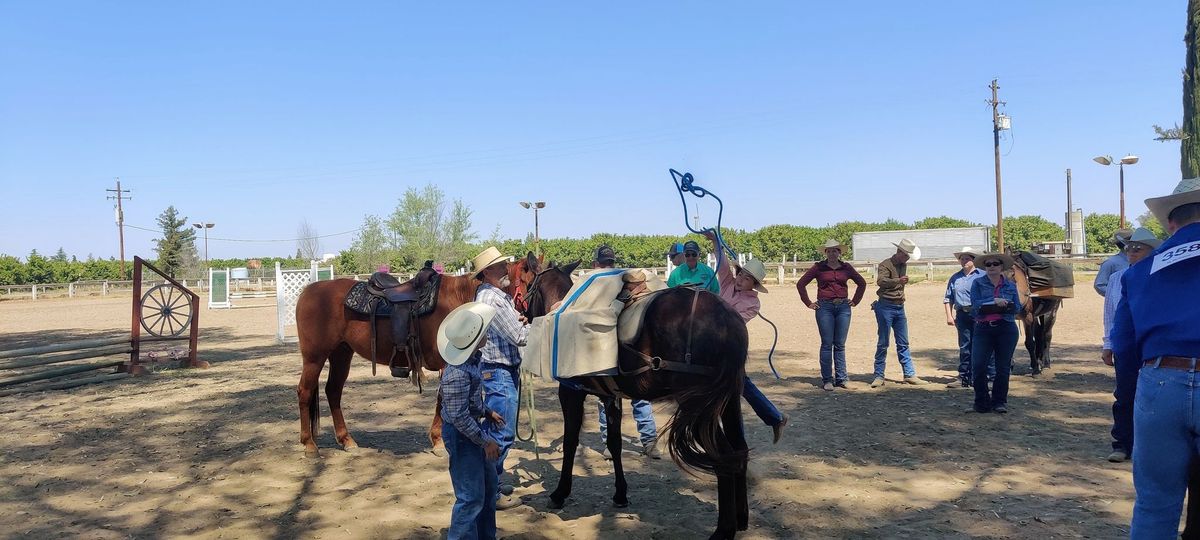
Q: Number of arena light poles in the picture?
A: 3